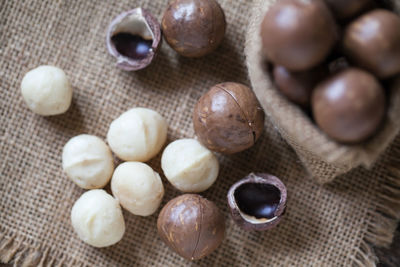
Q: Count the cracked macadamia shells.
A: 2